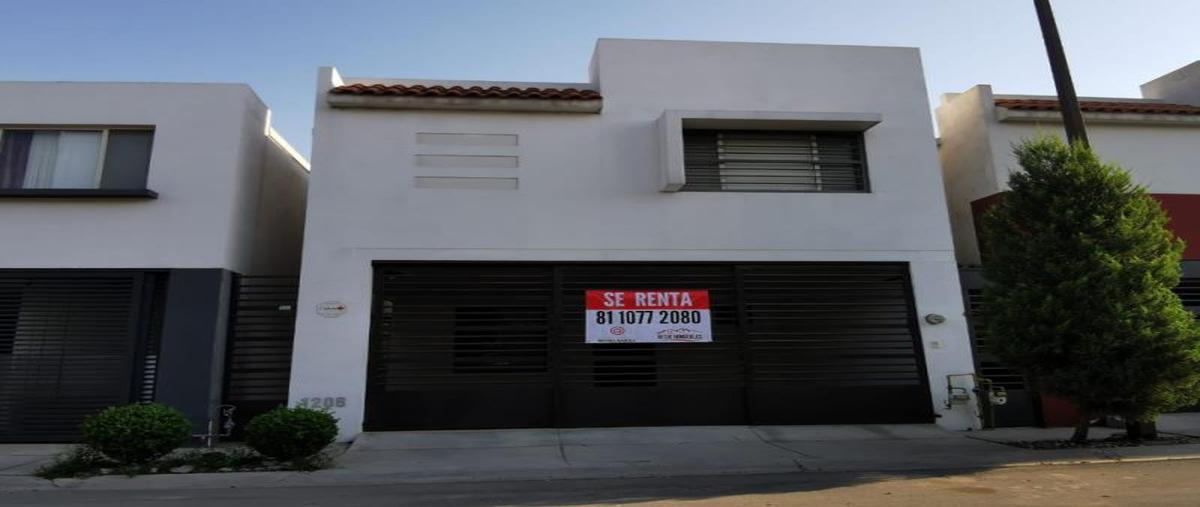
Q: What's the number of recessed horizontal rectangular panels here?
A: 3